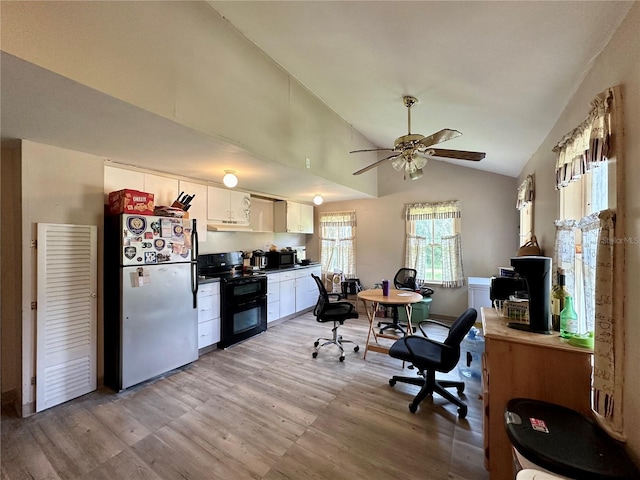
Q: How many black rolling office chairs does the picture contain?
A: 3